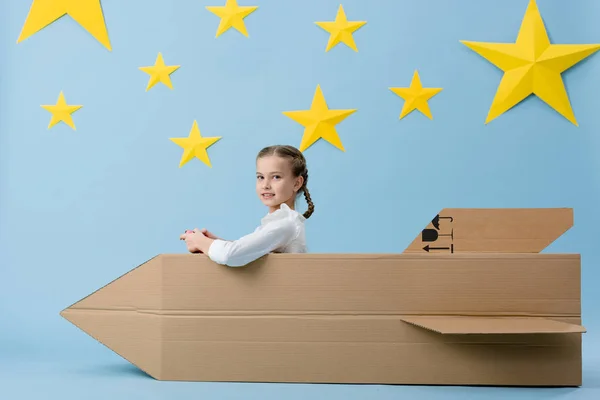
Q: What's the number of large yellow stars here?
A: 2